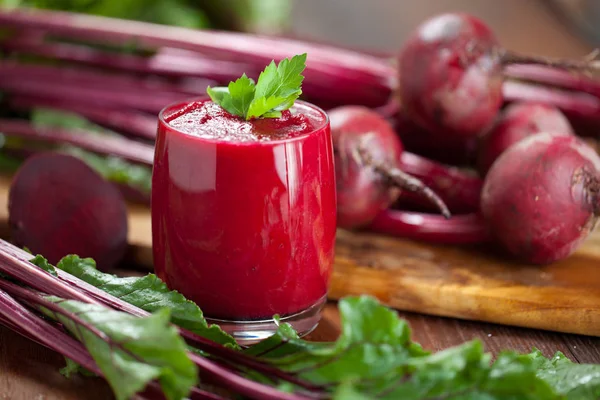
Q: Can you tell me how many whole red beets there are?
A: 4